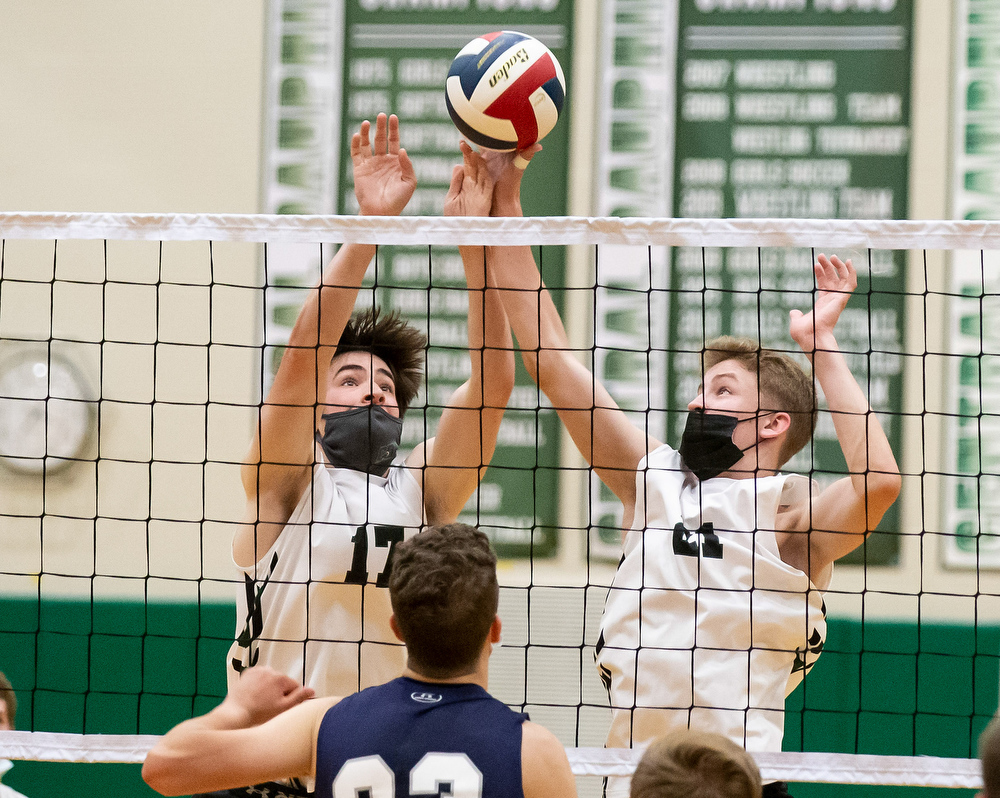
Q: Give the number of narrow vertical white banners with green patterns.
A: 3